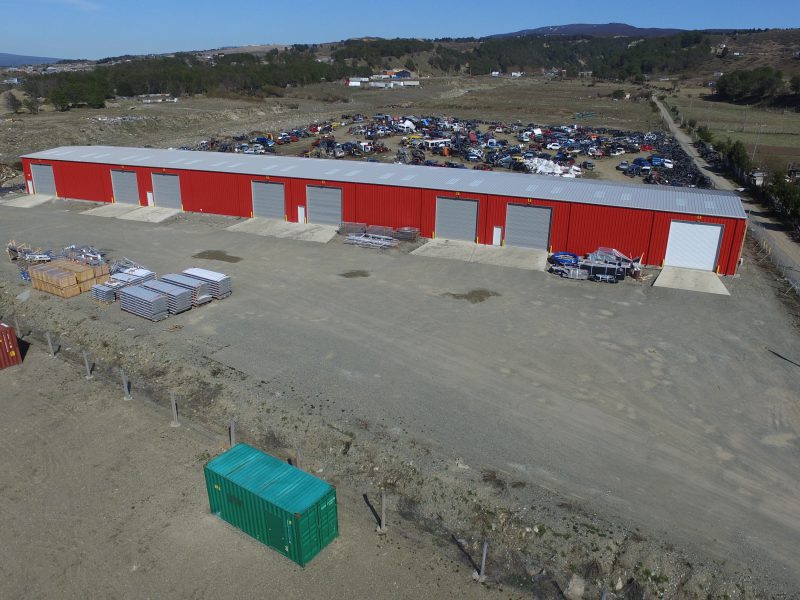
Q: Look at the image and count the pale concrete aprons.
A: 5